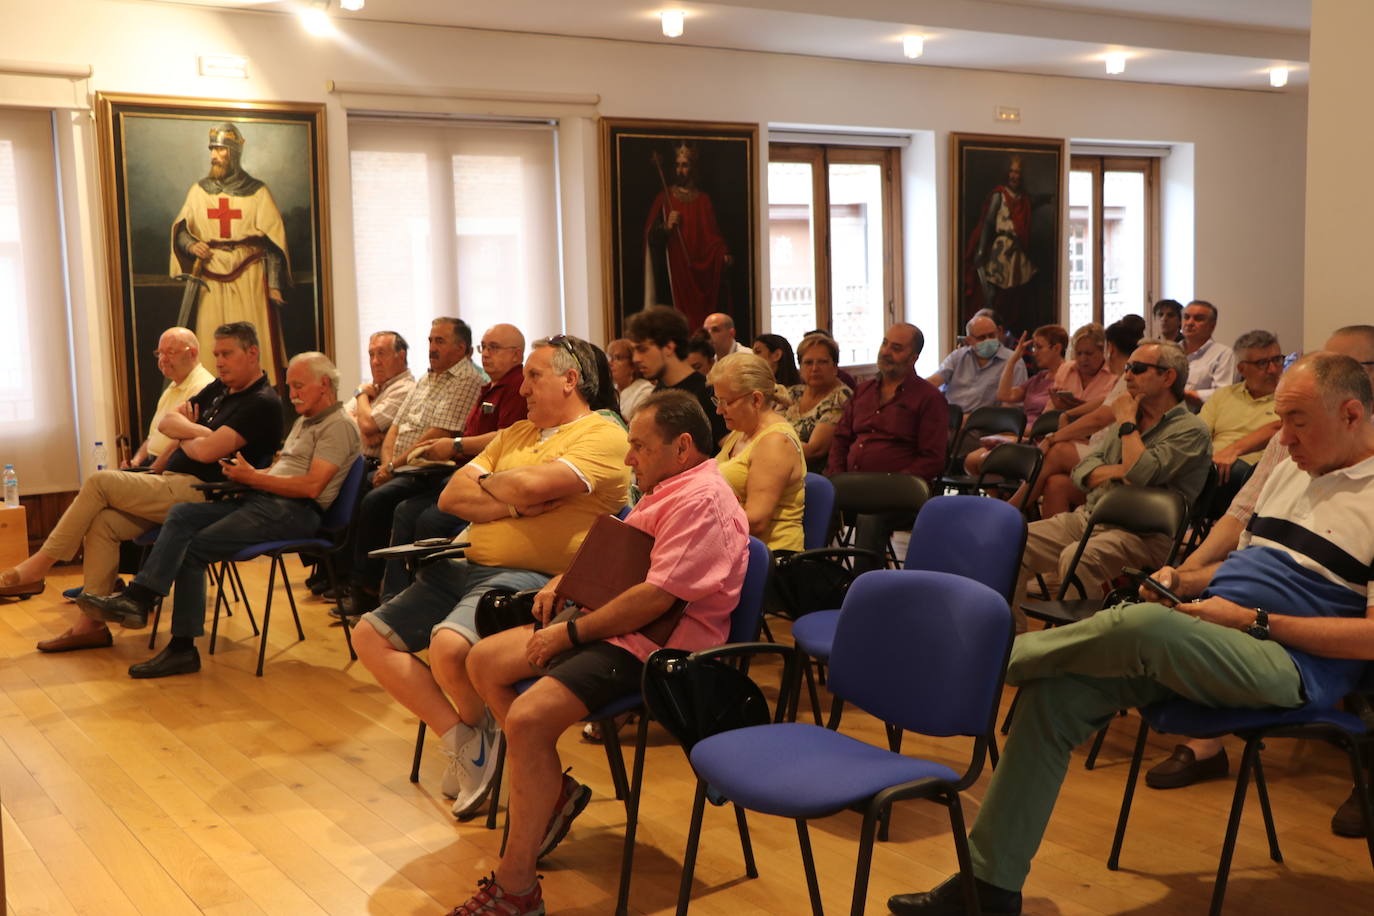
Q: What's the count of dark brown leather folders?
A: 1